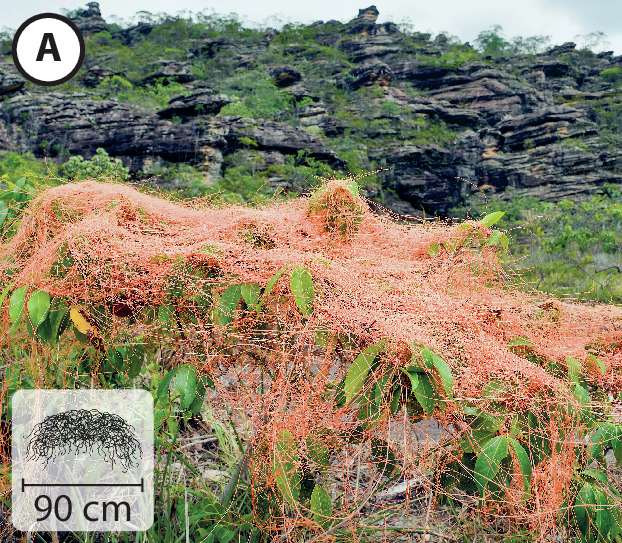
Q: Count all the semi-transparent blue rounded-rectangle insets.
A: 0